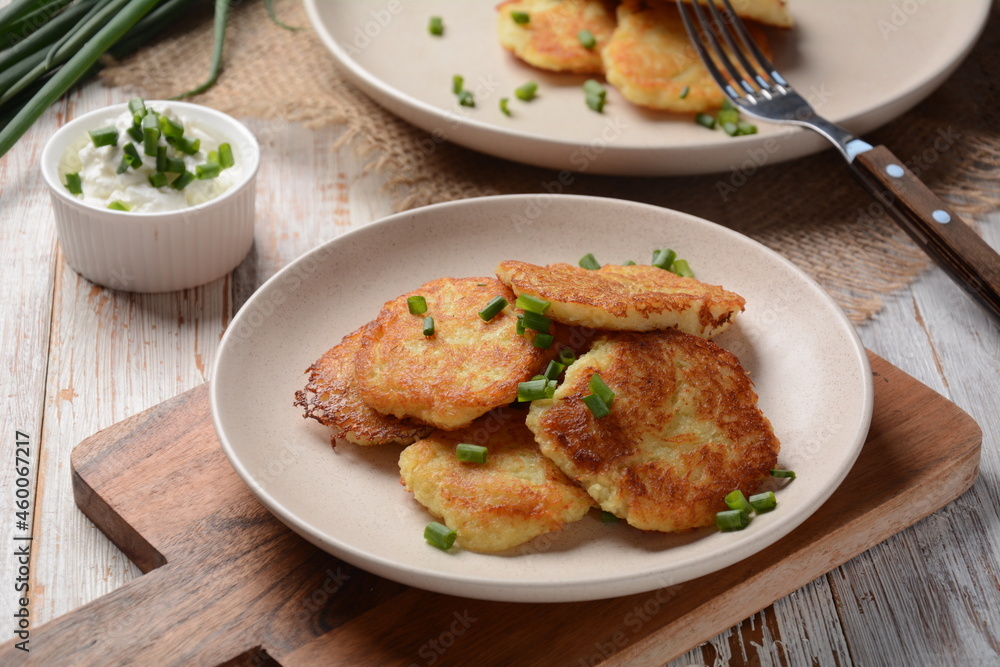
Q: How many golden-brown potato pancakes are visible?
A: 8